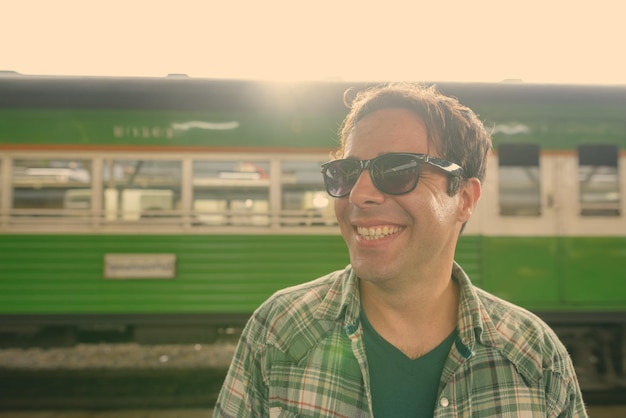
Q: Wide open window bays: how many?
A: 4